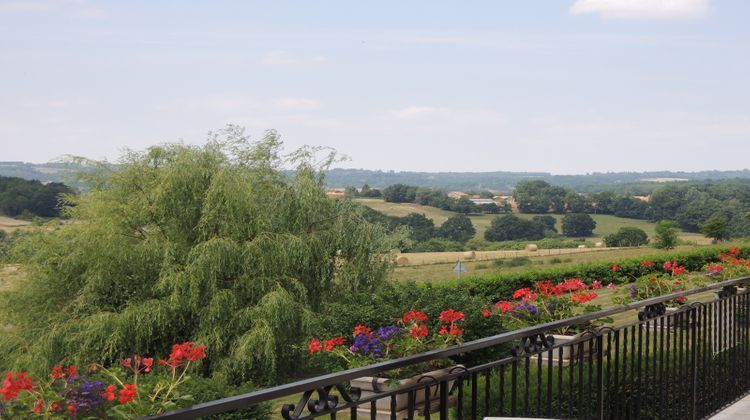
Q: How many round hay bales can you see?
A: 5